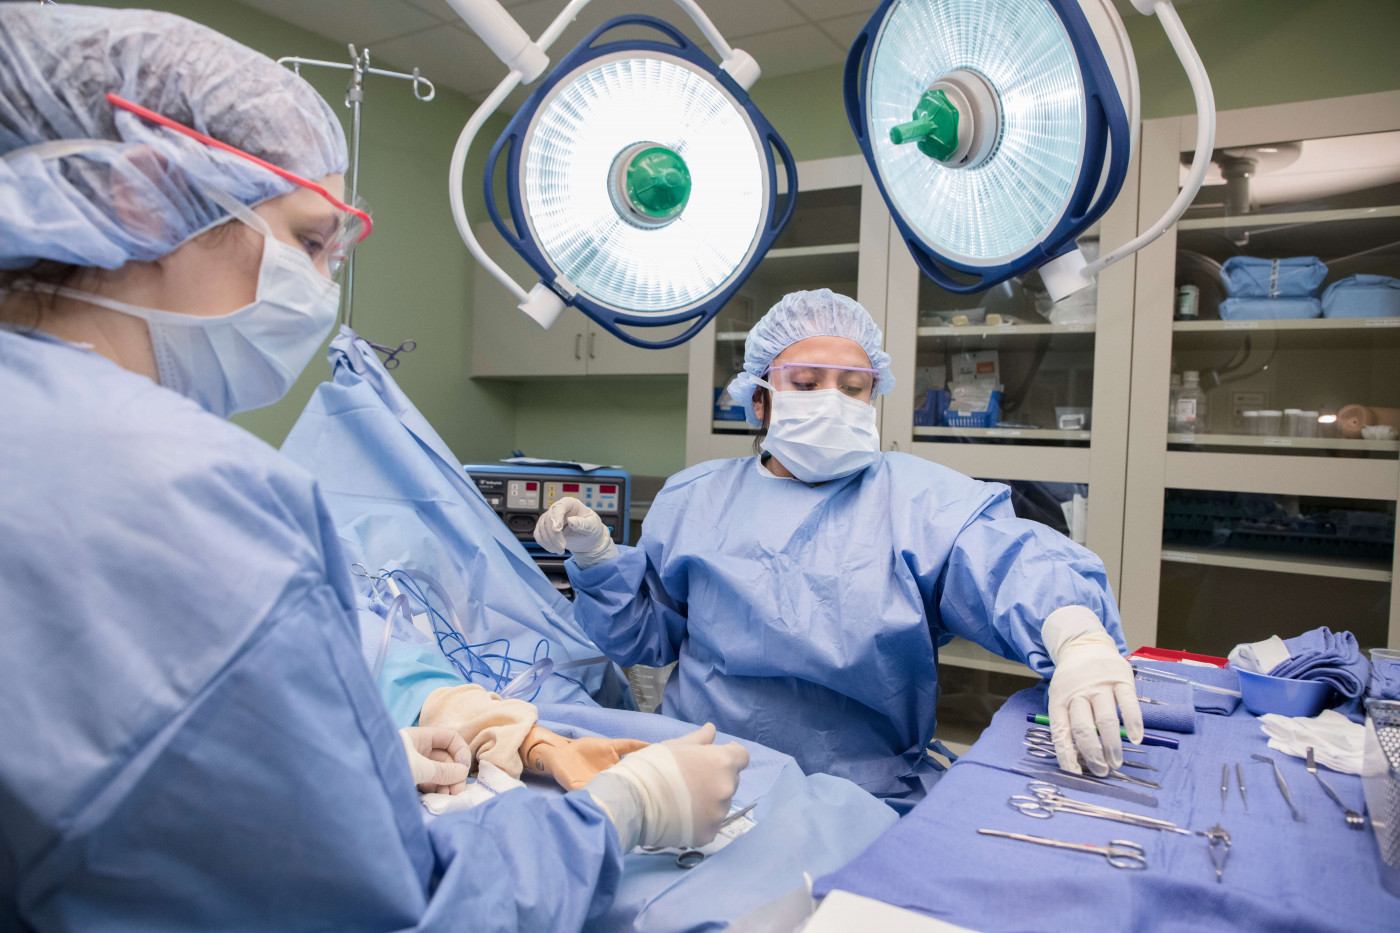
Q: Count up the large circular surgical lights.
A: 2